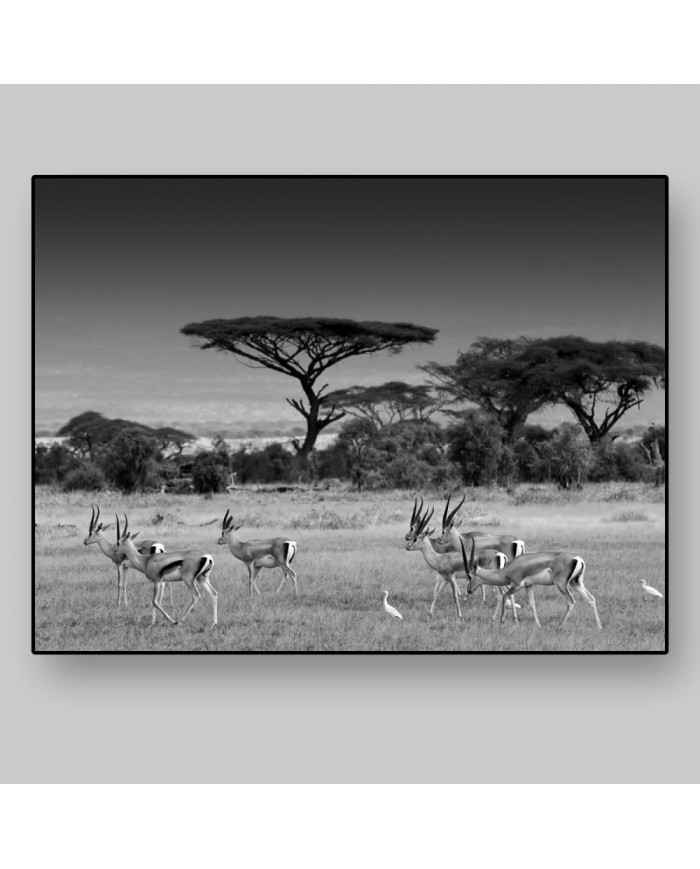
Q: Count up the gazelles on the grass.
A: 7